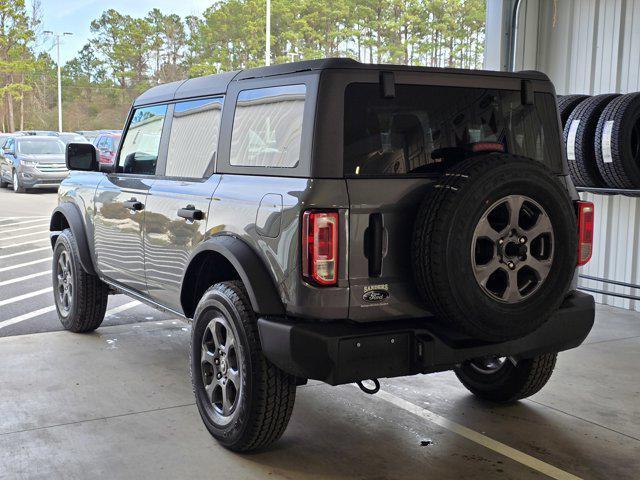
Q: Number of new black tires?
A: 3